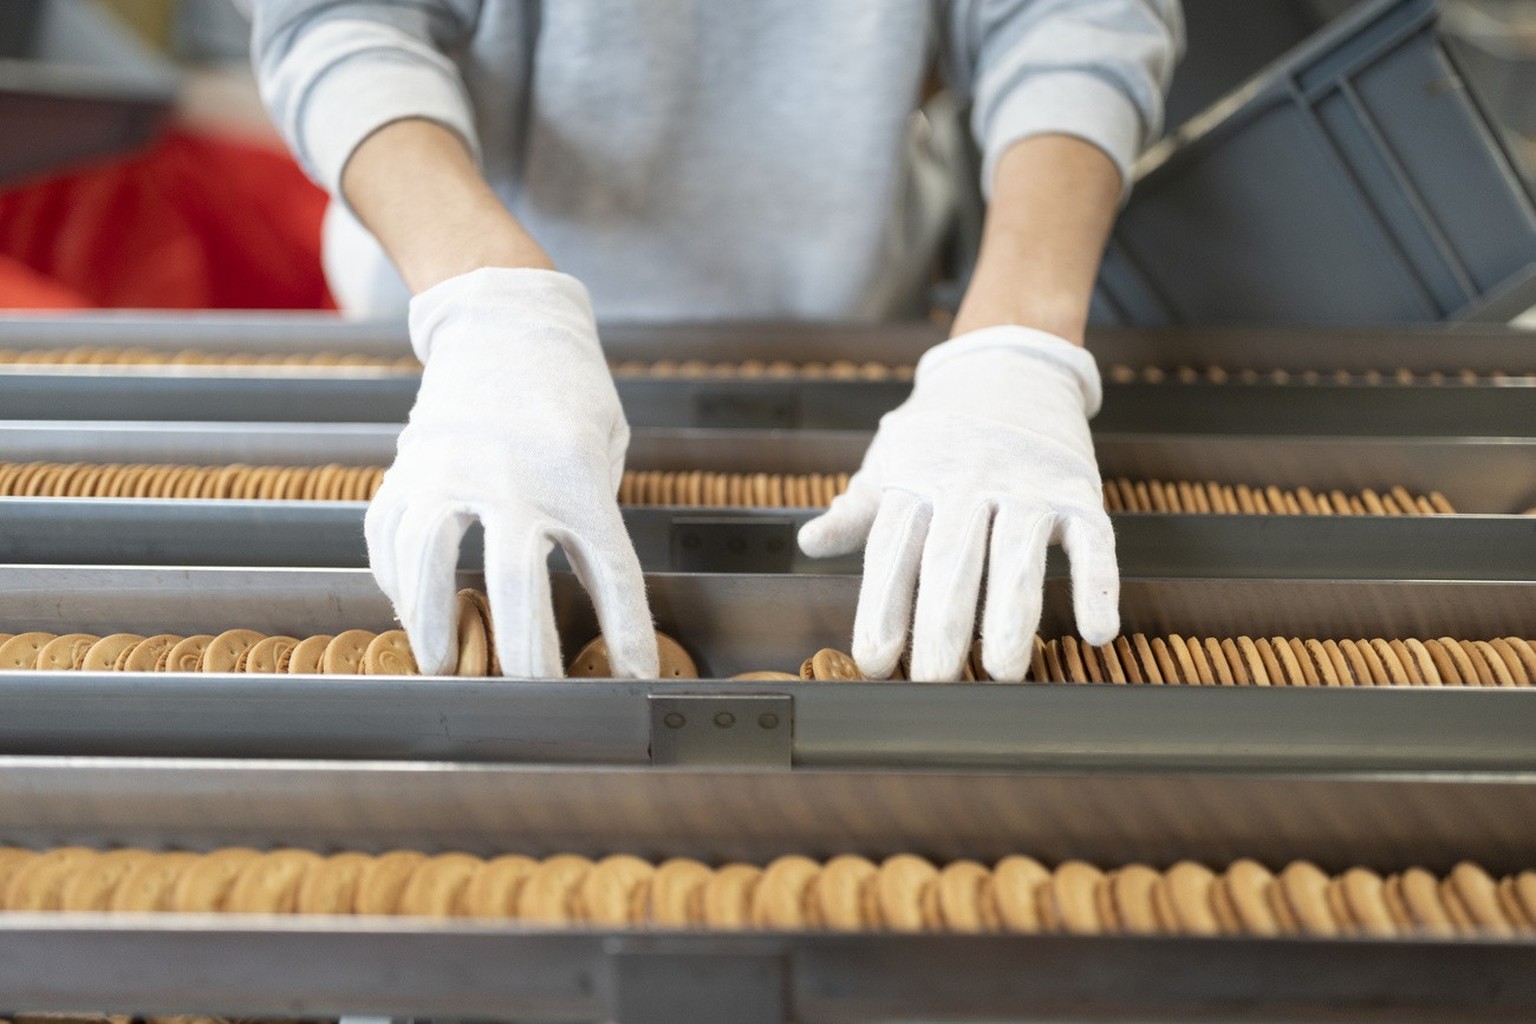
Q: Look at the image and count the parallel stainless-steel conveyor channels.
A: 4